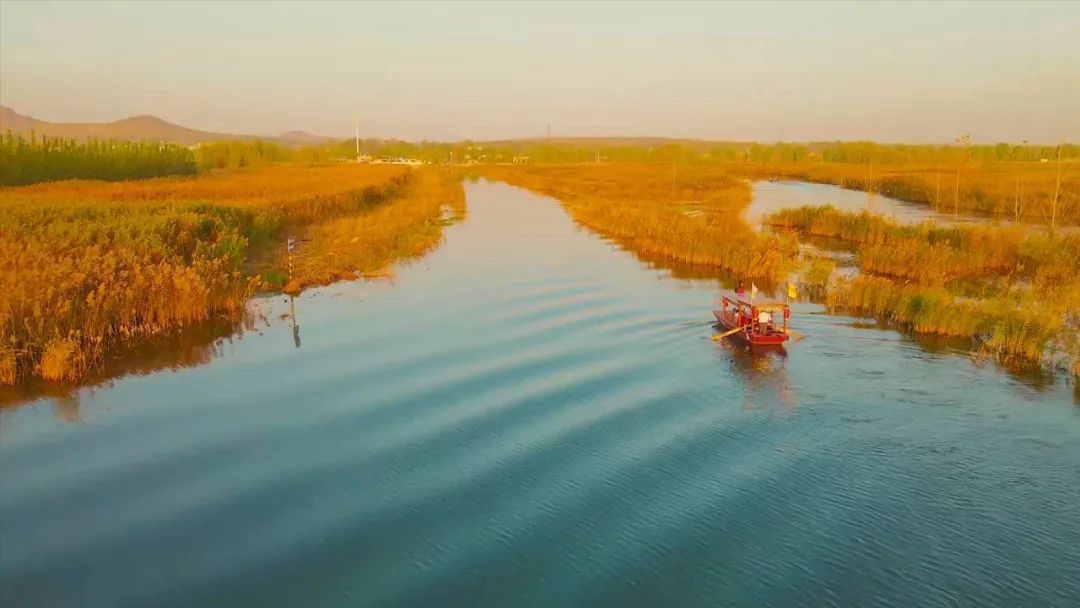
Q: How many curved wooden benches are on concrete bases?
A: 0